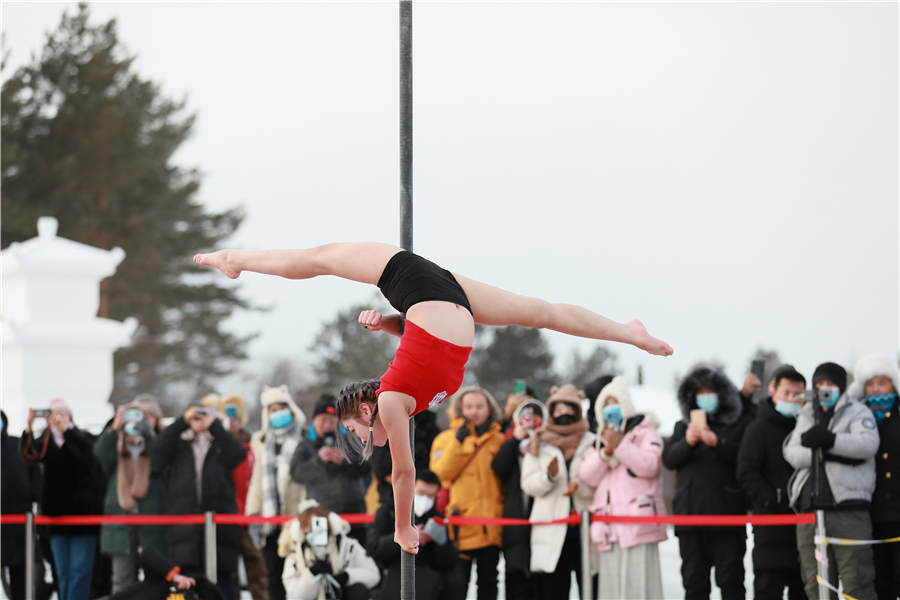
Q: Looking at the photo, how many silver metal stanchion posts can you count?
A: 4